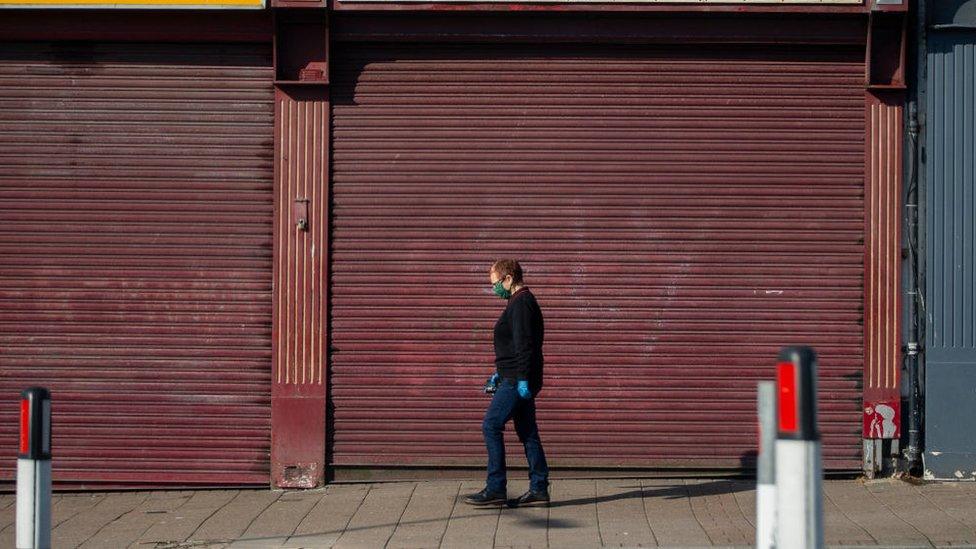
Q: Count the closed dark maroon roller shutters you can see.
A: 2